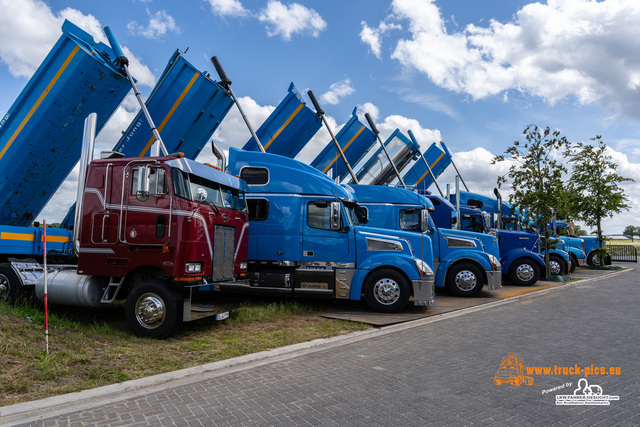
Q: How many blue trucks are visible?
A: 6